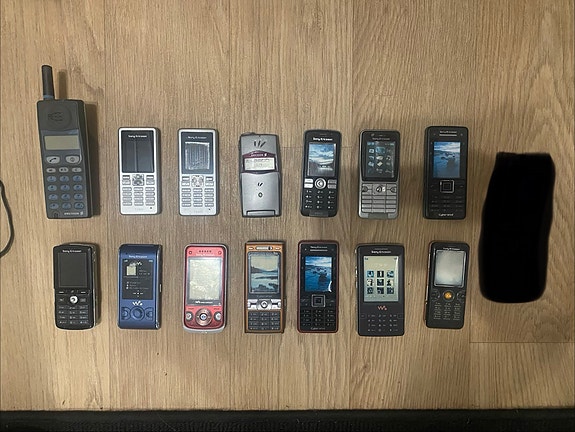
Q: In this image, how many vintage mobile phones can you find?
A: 14